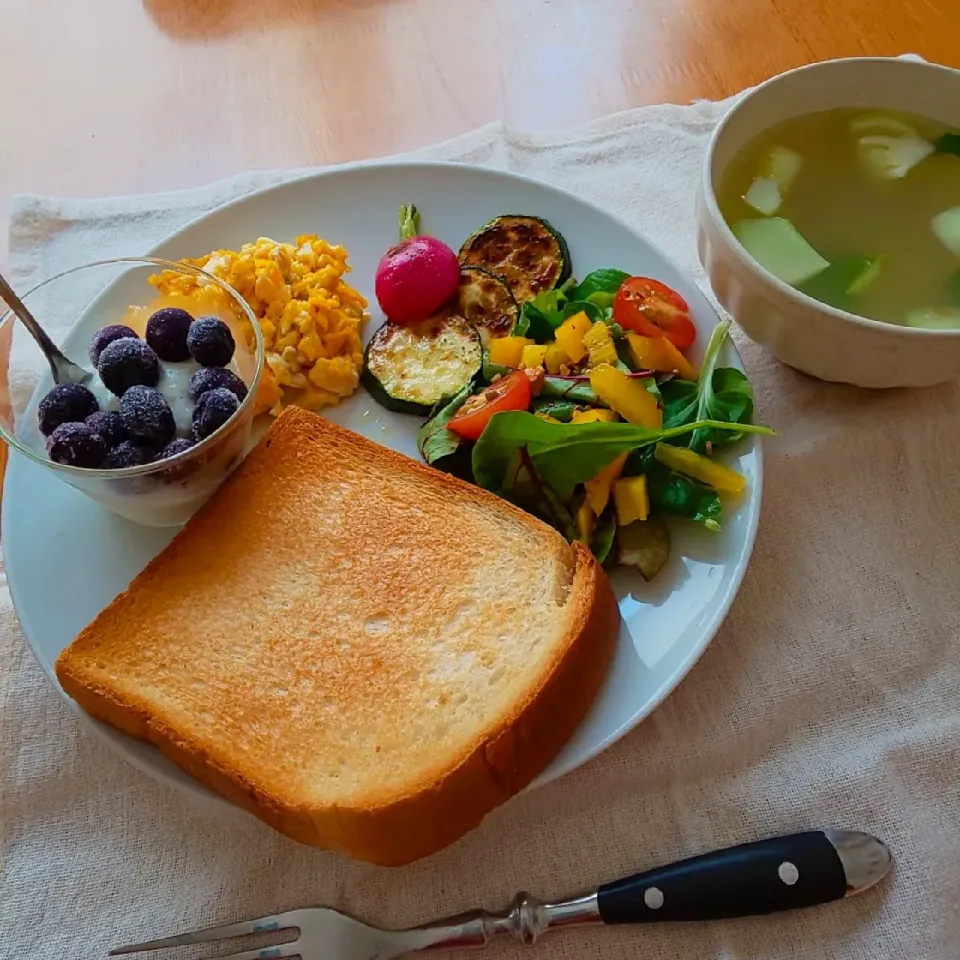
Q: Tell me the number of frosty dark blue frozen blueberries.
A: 12